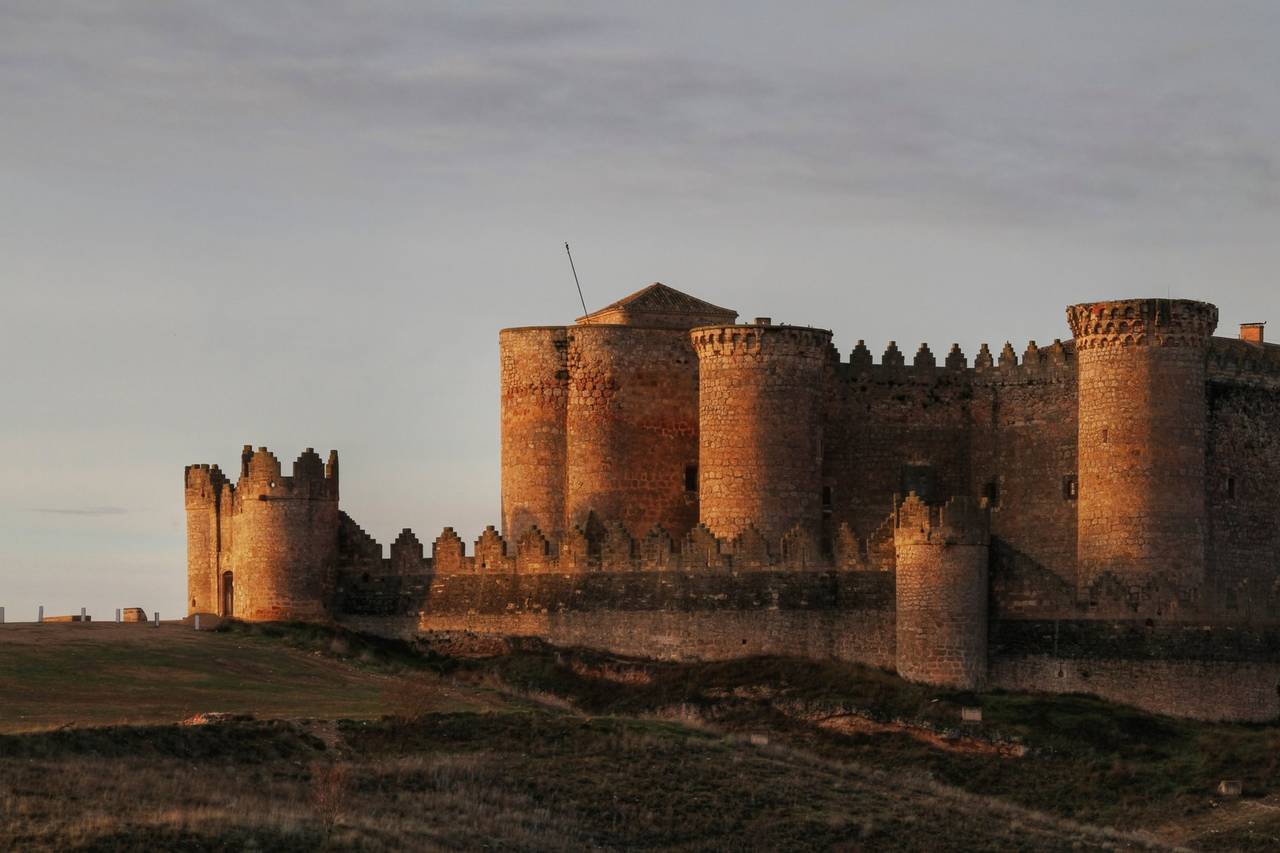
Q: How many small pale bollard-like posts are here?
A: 6